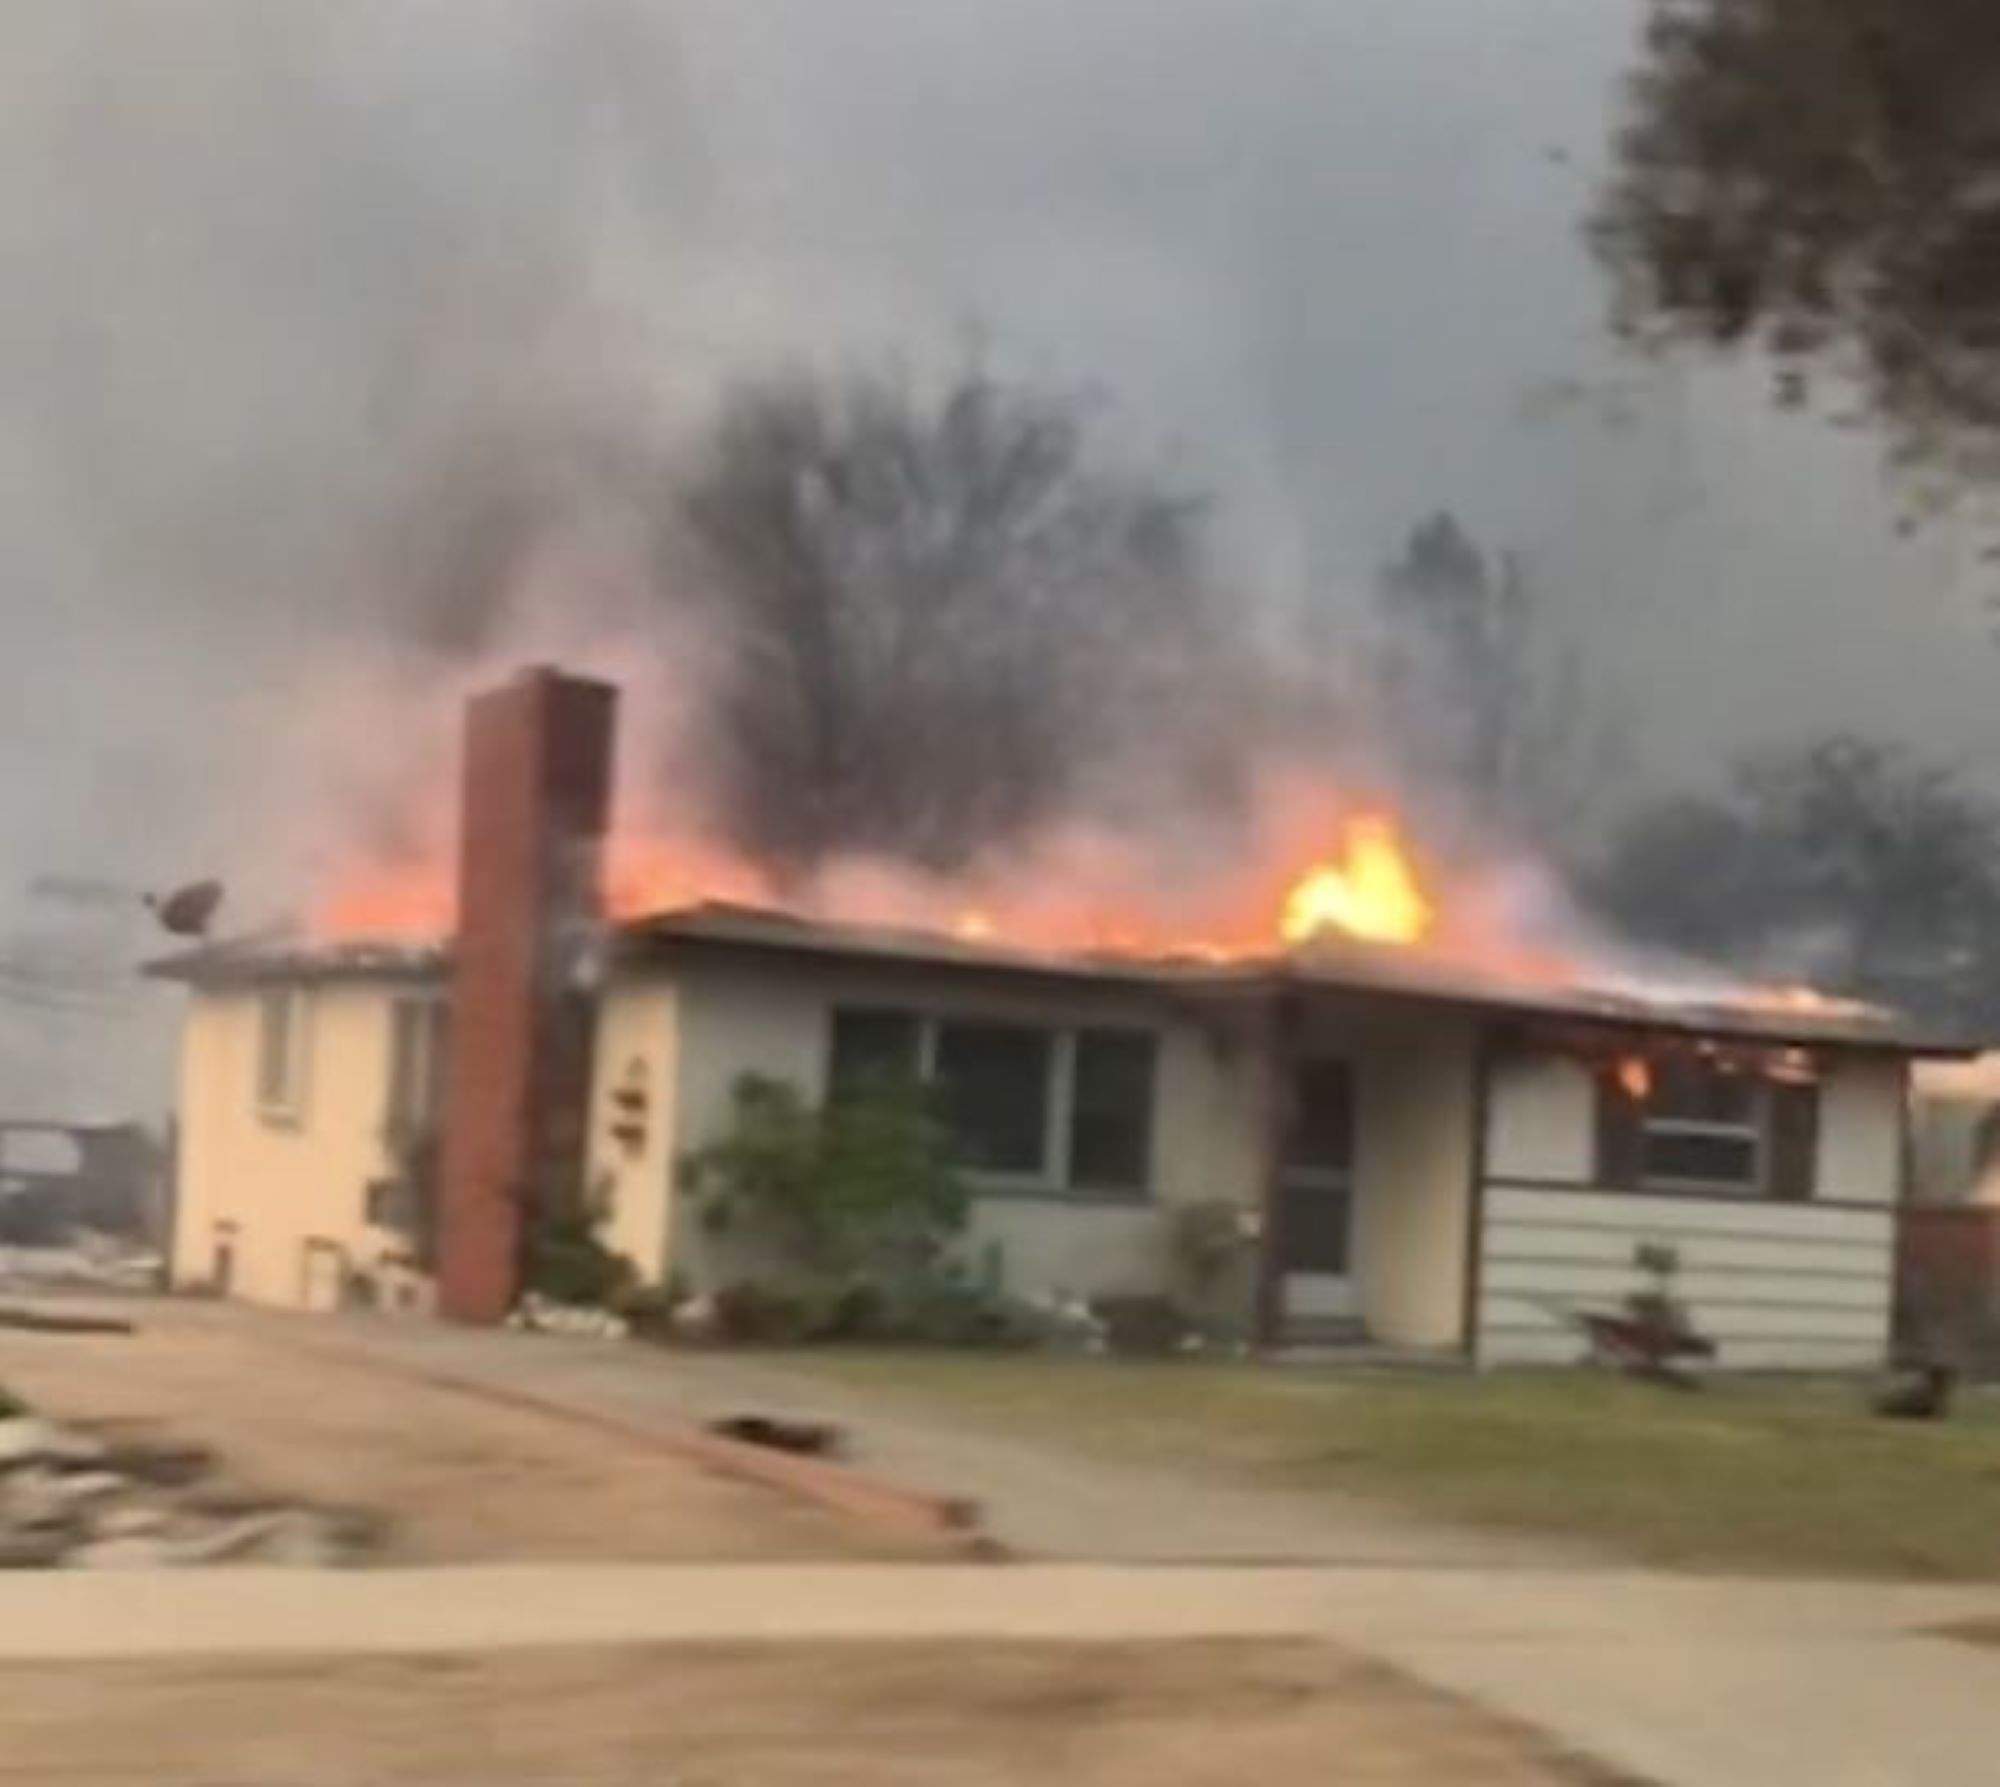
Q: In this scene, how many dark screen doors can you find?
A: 1